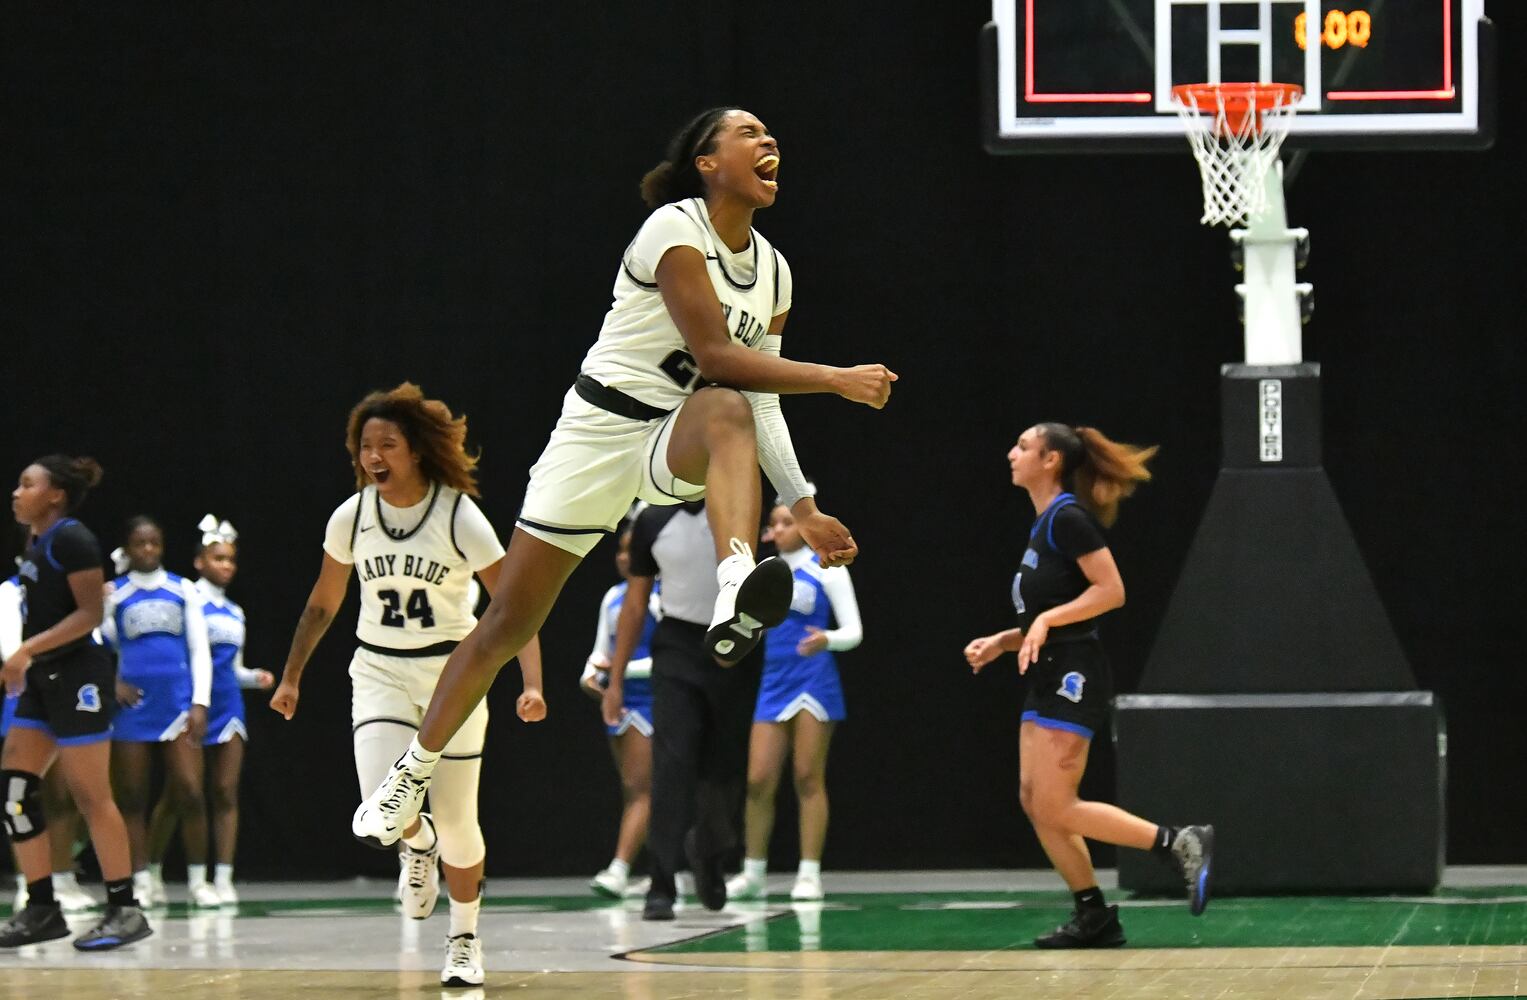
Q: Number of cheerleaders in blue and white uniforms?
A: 5